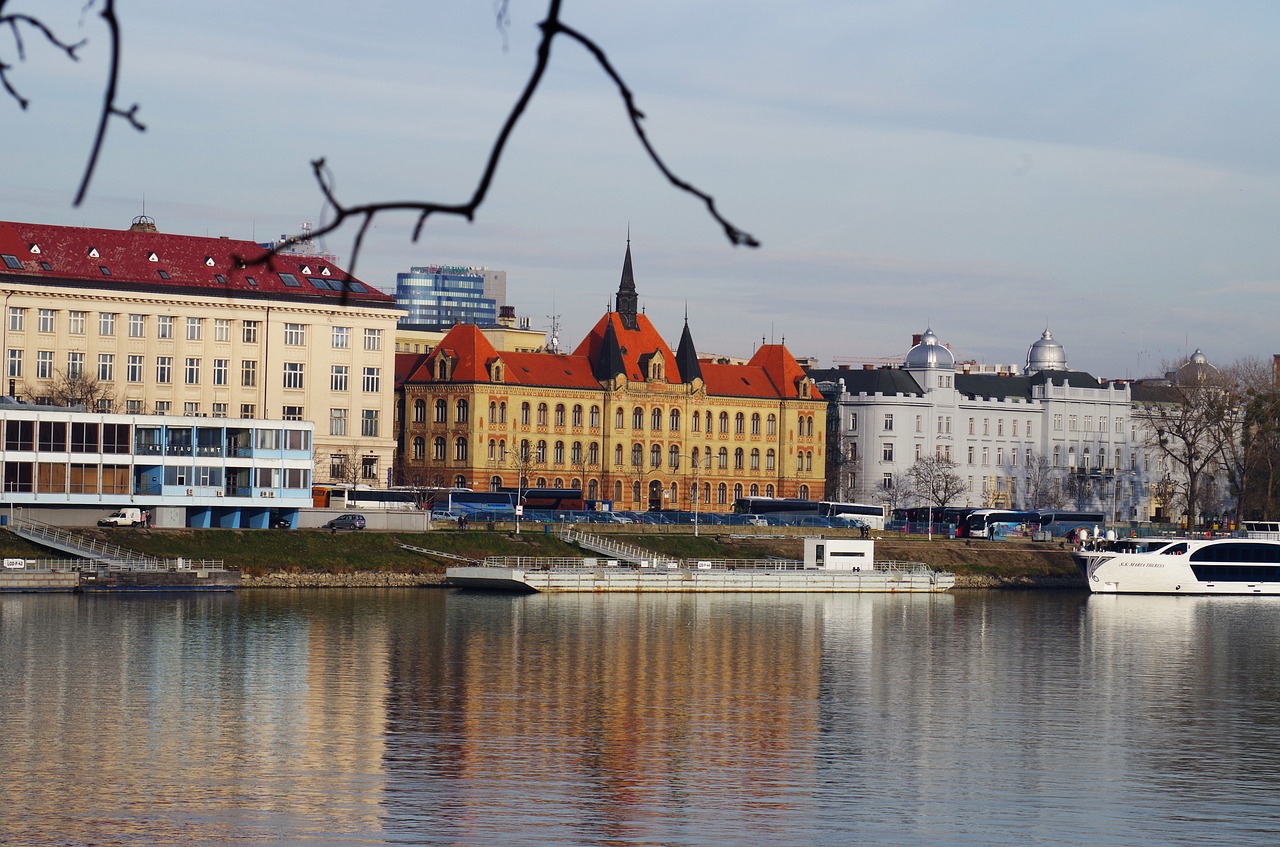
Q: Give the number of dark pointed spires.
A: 3